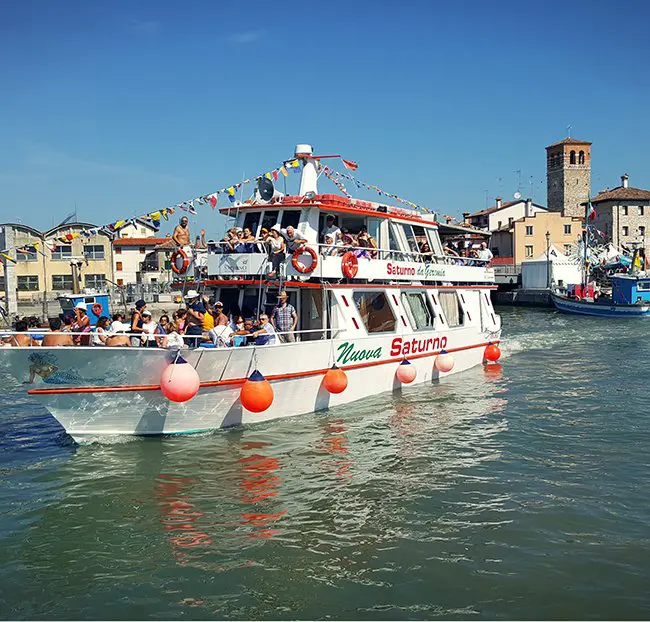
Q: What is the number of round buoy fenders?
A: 6